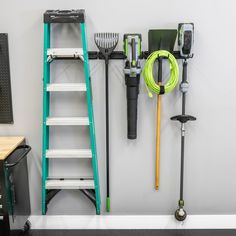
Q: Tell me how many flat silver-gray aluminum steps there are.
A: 5